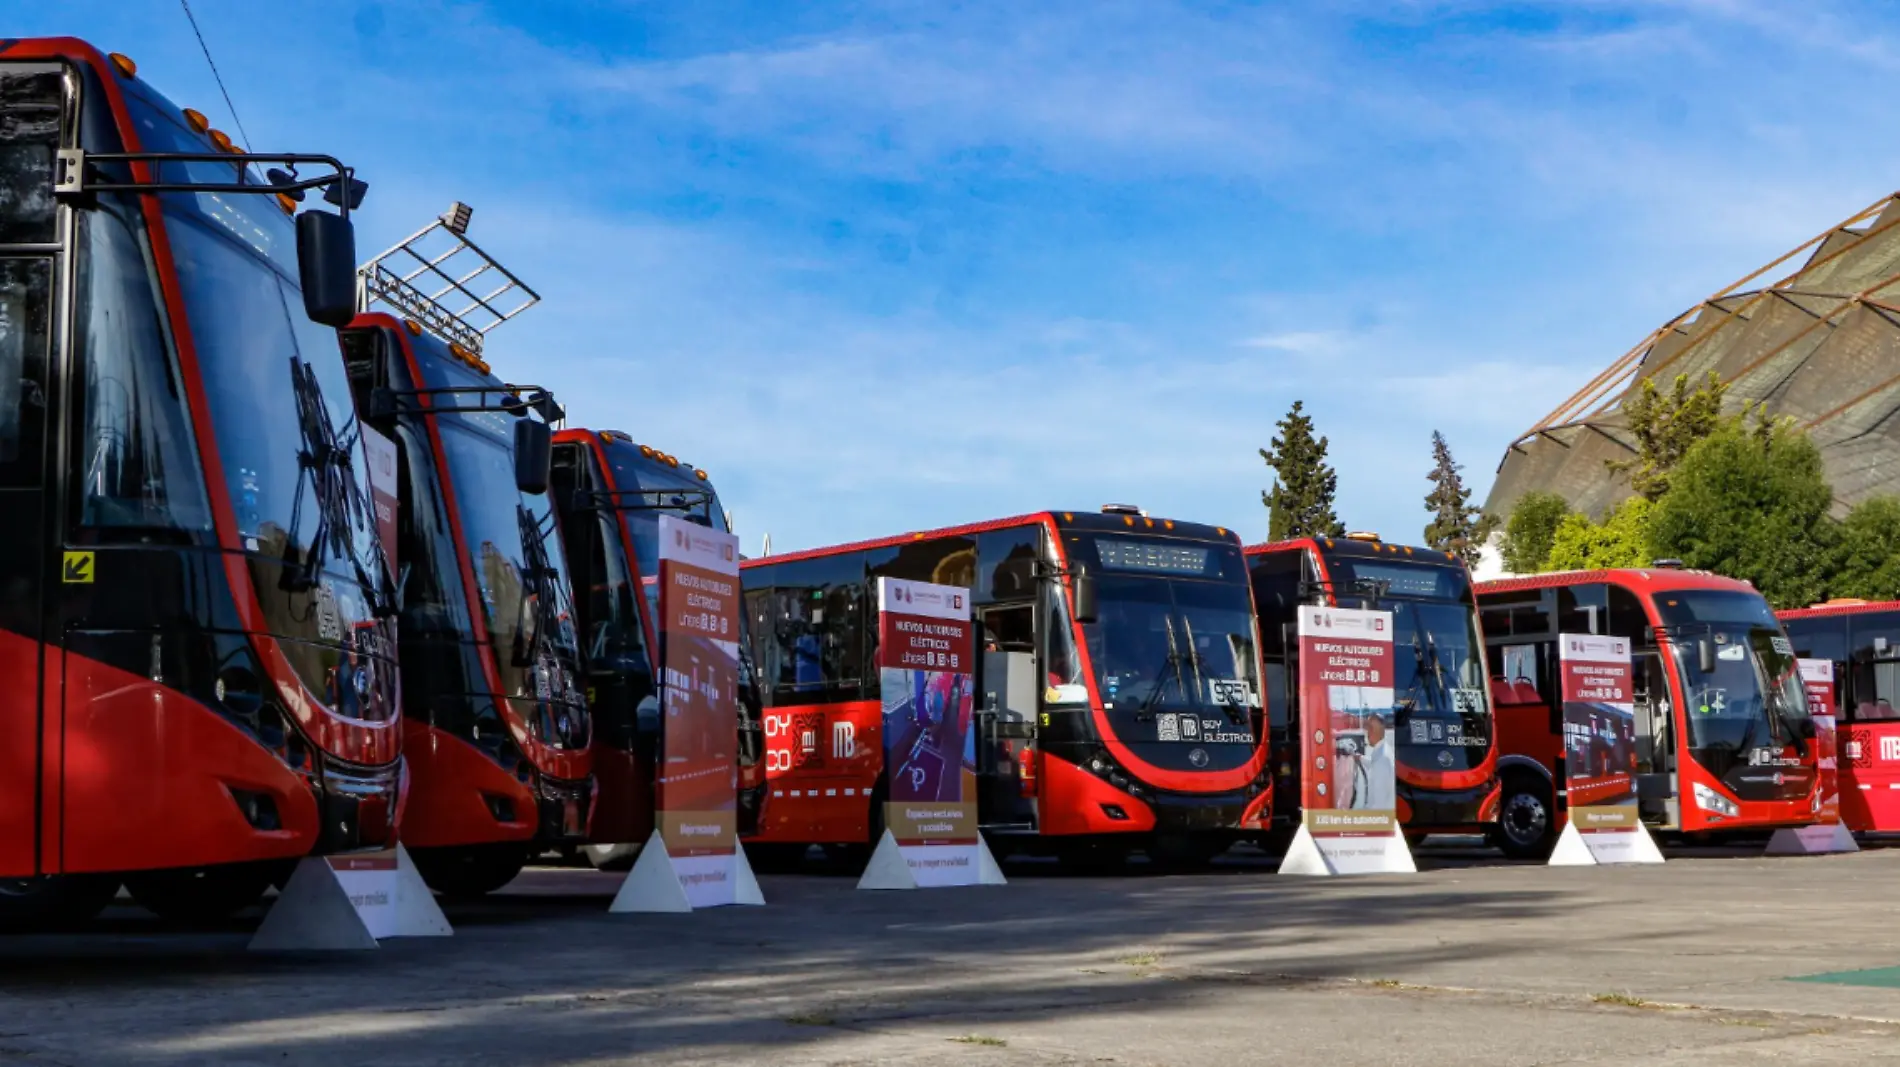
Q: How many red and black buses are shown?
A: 7